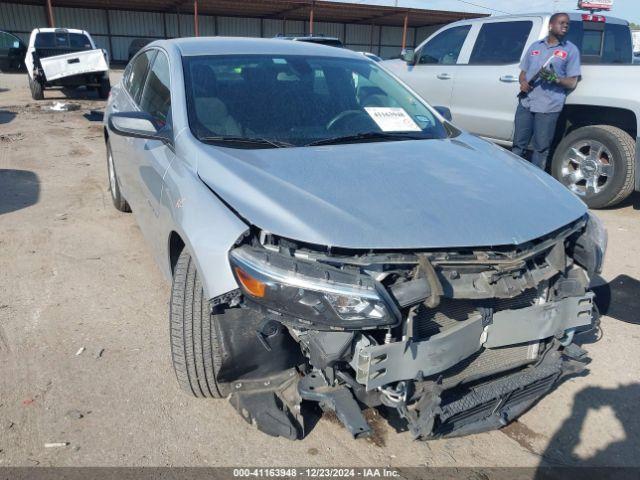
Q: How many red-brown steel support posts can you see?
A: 4